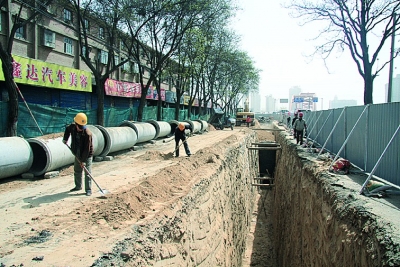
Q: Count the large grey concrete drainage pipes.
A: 8